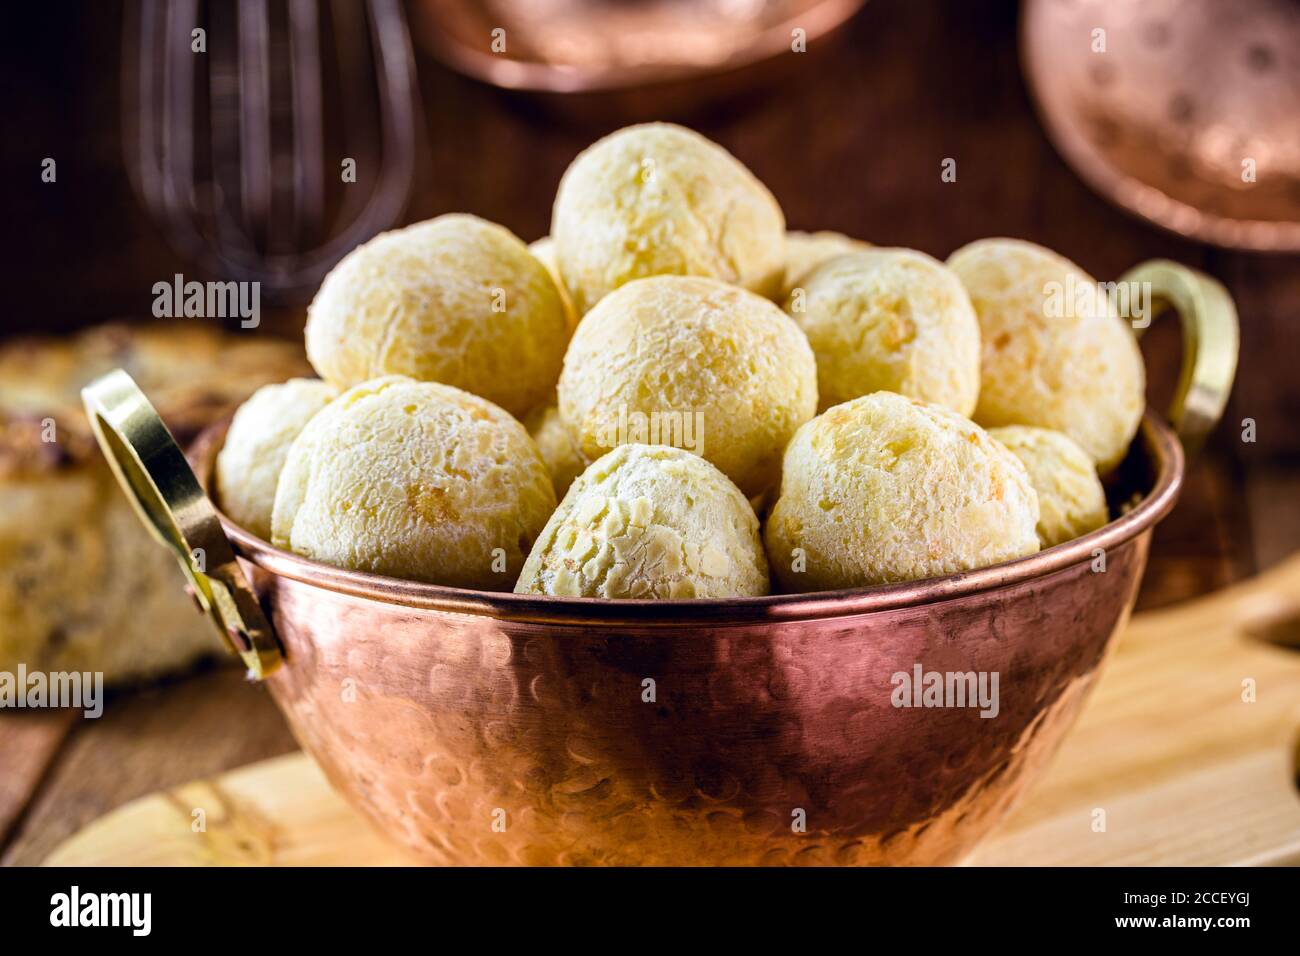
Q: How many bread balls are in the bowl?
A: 13